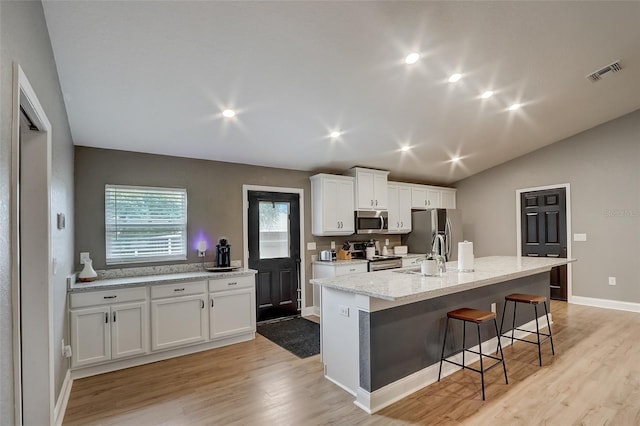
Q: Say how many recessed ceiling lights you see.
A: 8